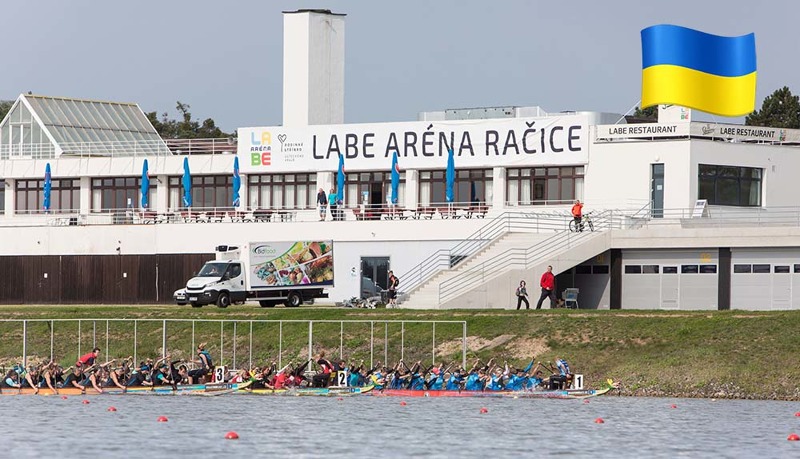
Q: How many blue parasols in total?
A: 7